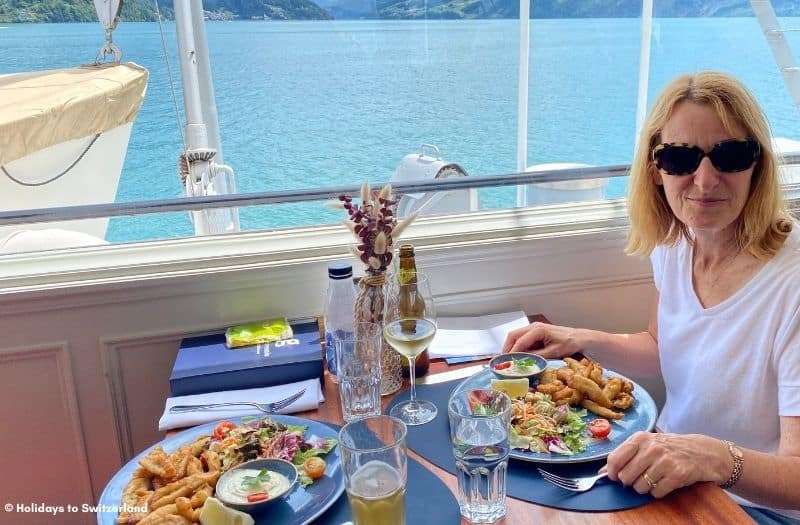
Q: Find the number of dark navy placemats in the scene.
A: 2